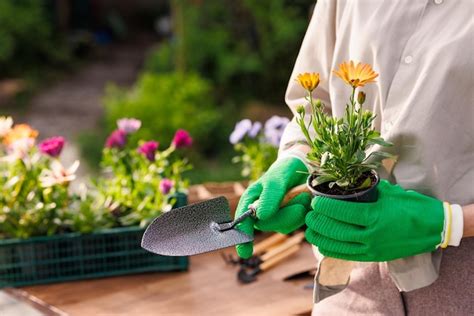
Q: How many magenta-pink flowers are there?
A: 5